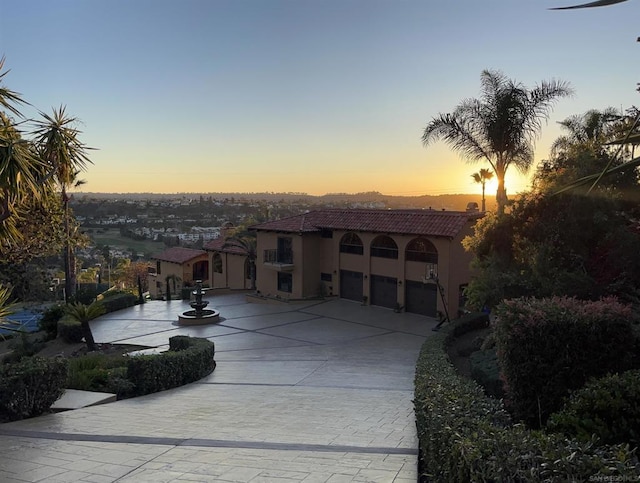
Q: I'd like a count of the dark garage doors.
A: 3